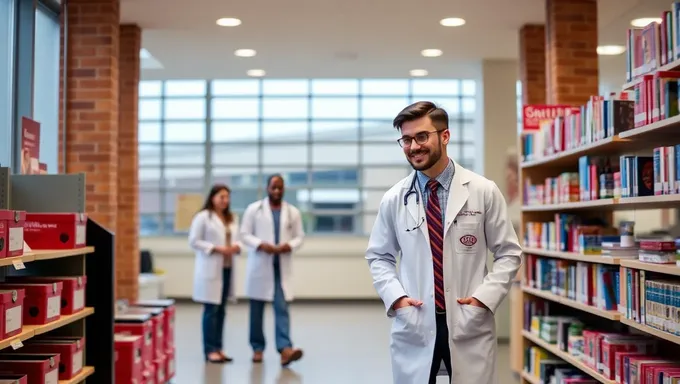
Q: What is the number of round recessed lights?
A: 8